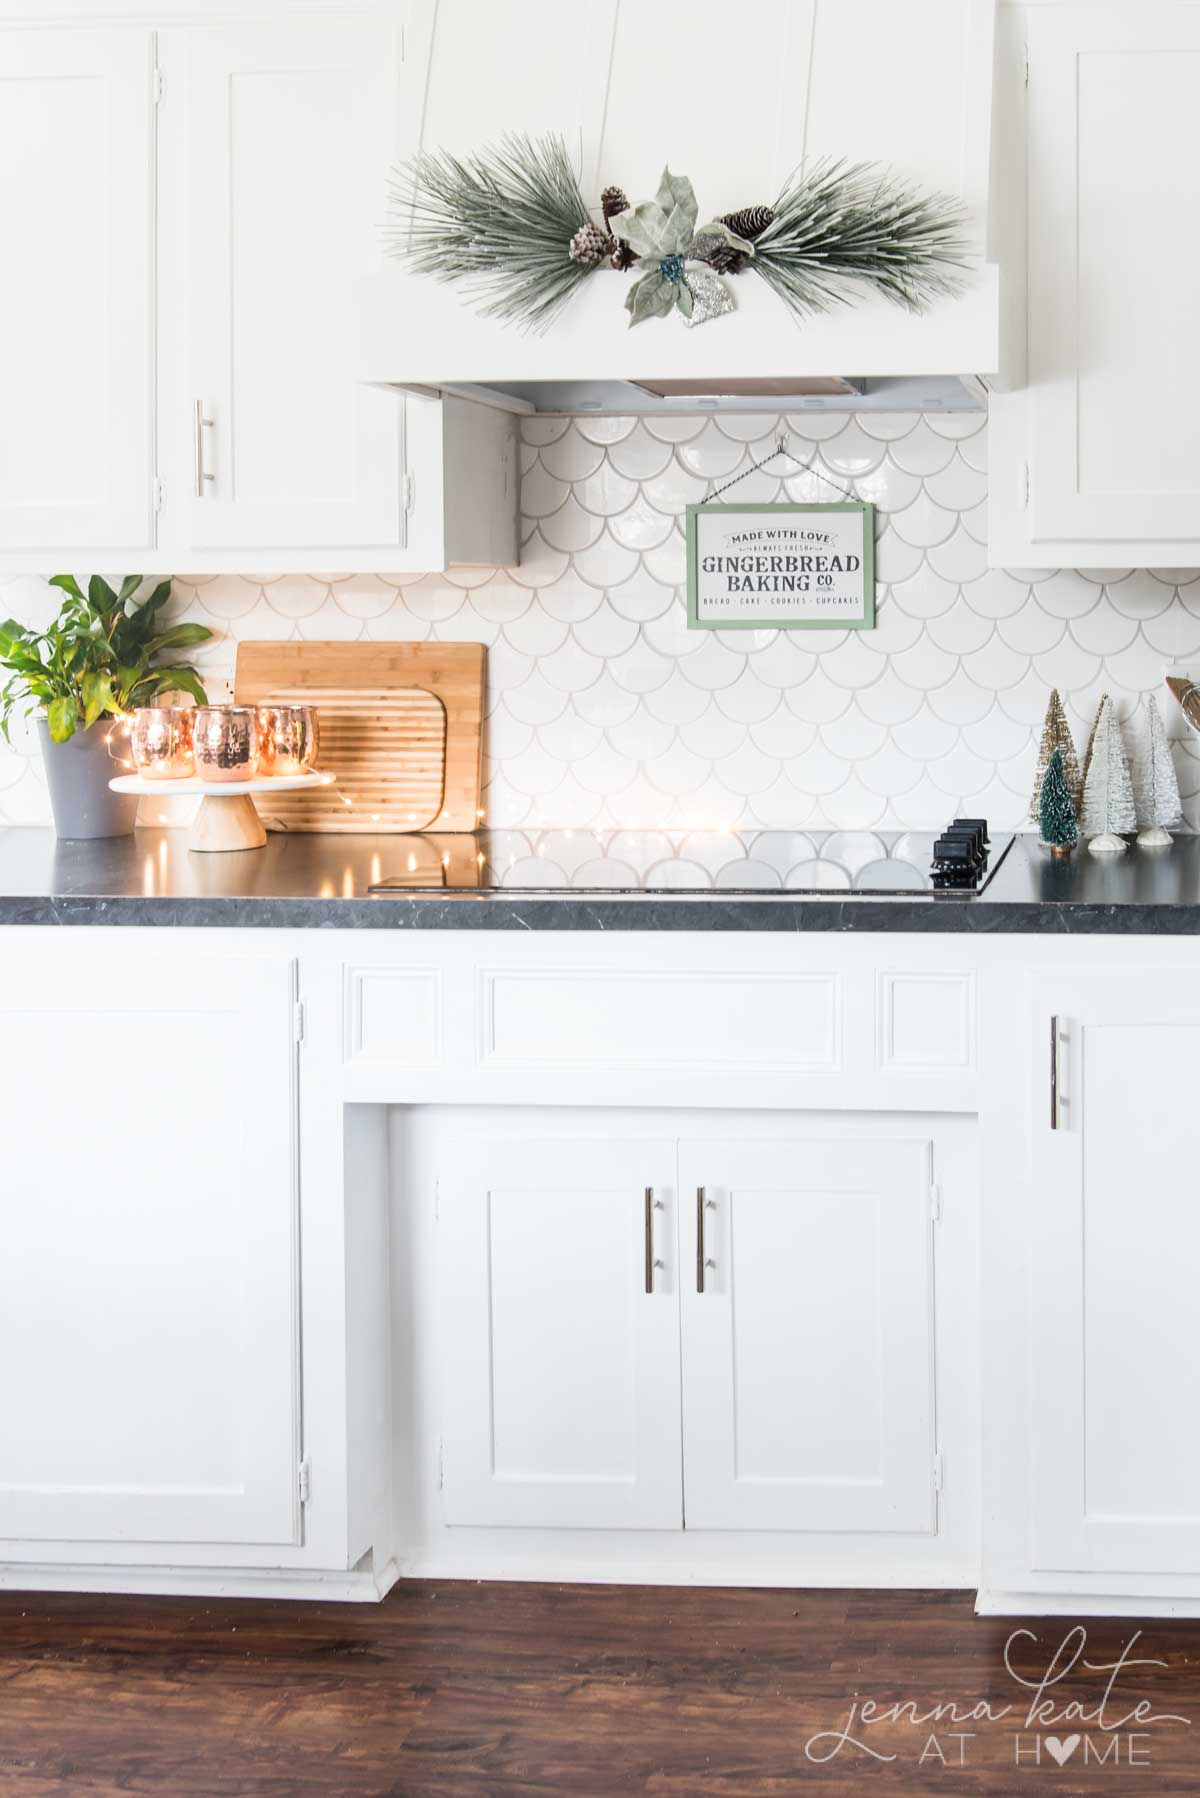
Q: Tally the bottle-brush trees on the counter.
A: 5